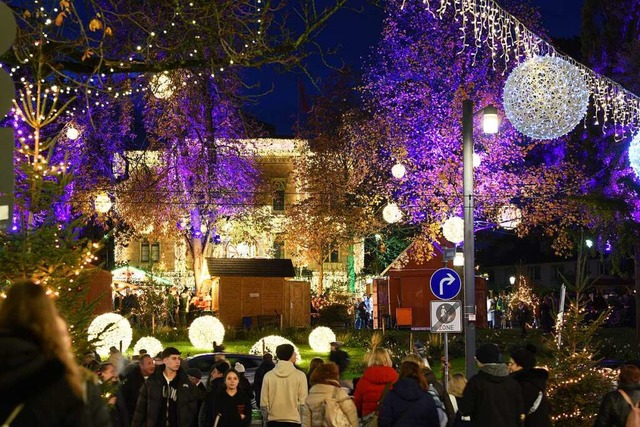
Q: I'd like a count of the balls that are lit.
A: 15